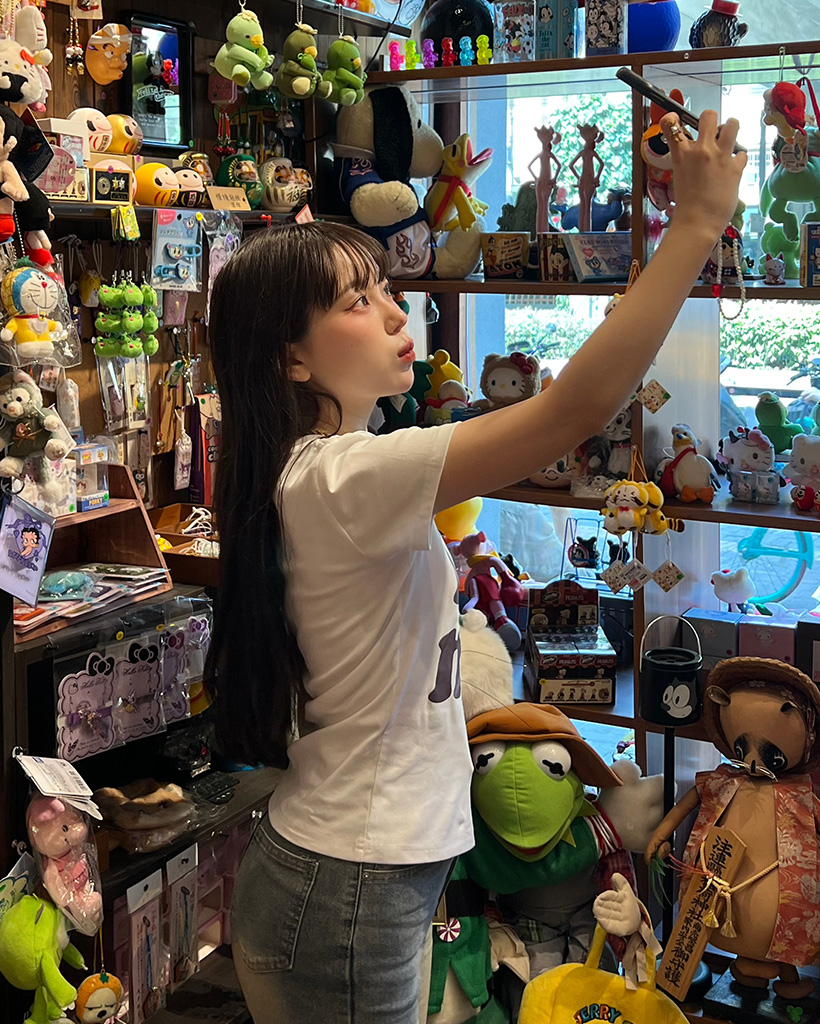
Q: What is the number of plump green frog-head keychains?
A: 9